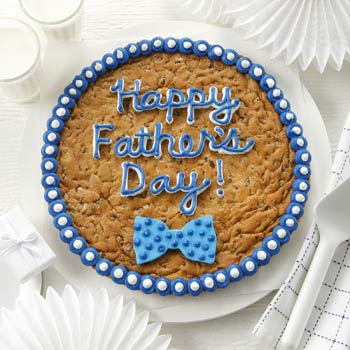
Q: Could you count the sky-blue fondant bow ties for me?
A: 1